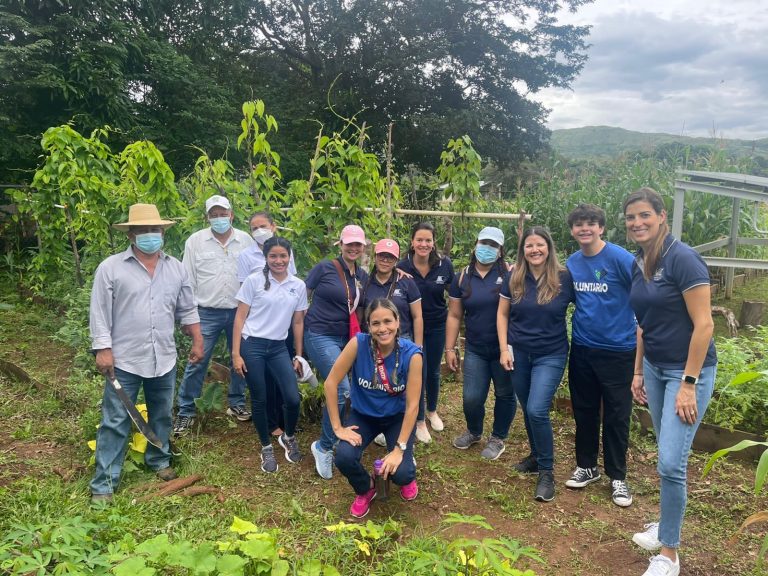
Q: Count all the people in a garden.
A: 12